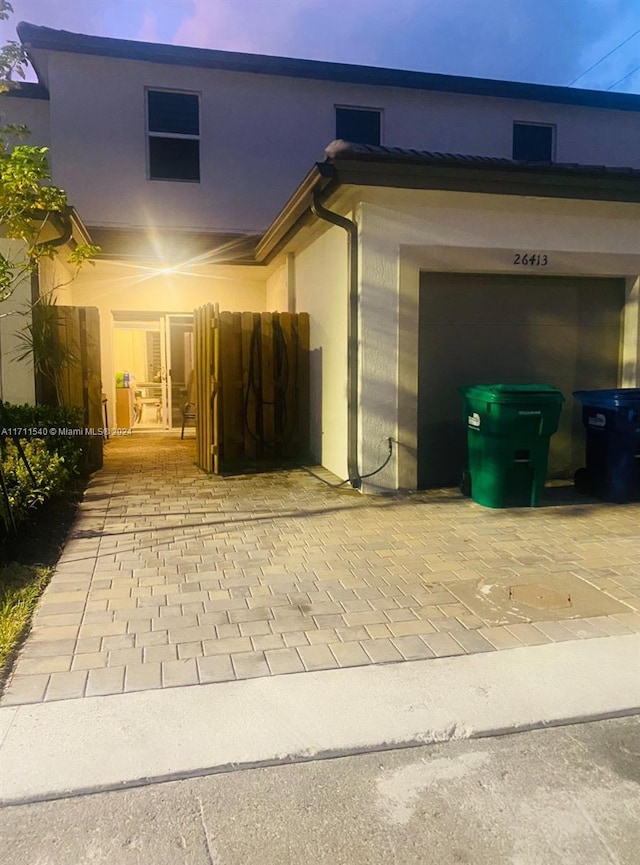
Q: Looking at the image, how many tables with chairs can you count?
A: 1